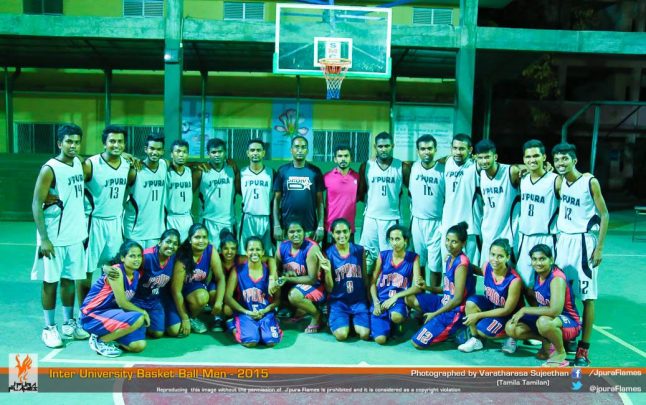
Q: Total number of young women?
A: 11